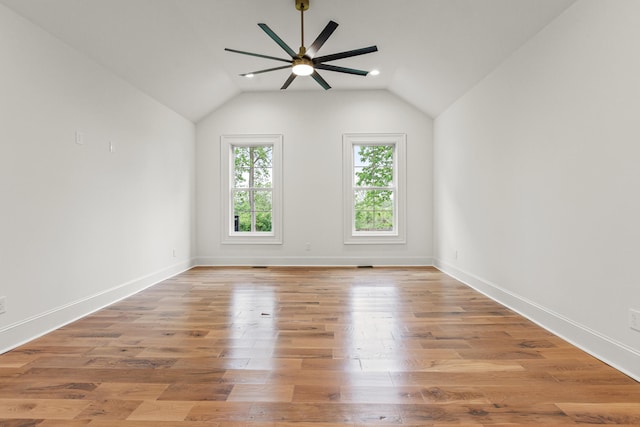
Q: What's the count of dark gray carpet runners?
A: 0